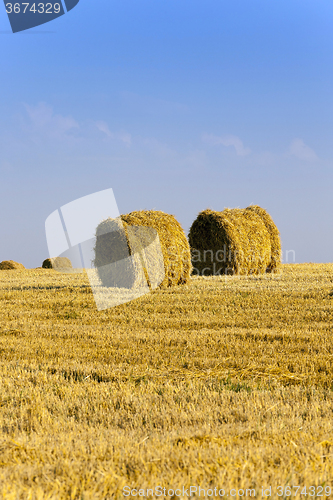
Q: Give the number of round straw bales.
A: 4